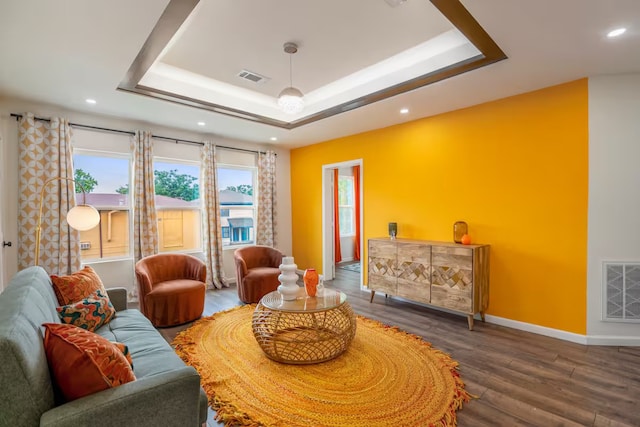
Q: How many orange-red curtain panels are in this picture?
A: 2